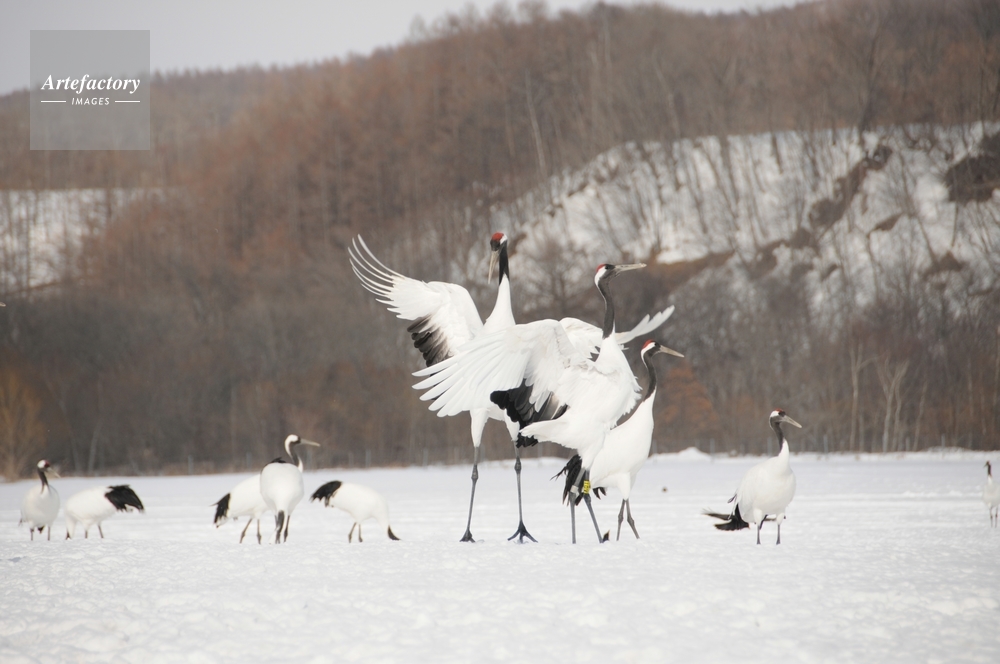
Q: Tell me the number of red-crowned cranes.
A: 10